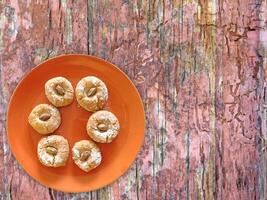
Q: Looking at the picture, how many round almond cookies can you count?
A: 6